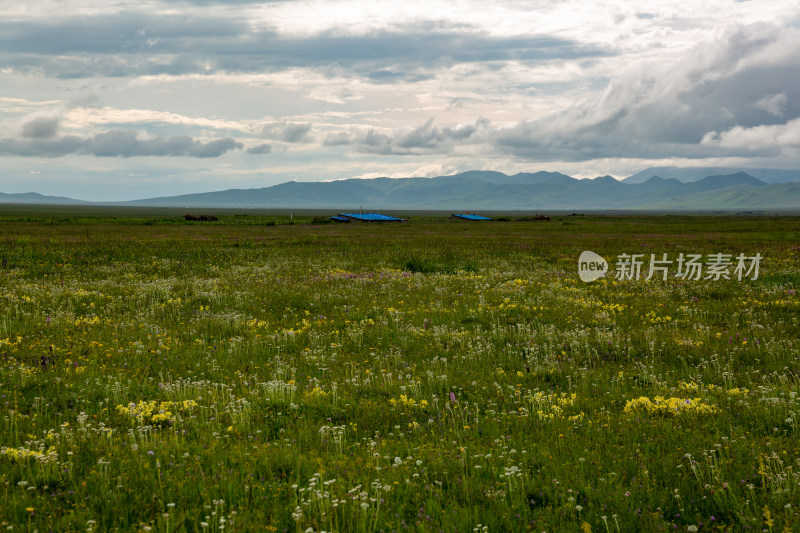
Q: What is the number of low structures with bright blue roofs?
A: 2